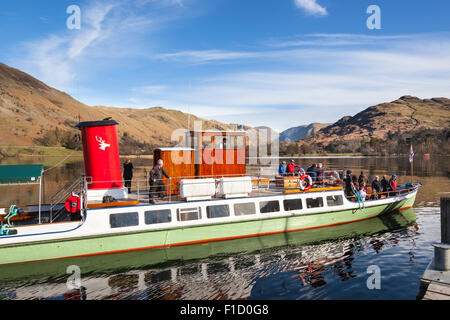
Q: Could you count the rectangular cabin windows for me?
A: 9